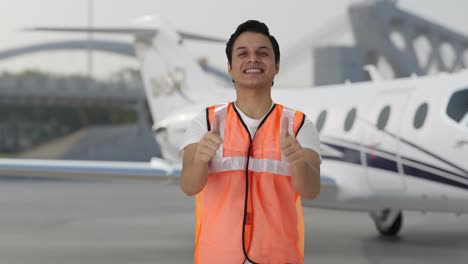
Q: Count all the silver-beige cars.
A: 0